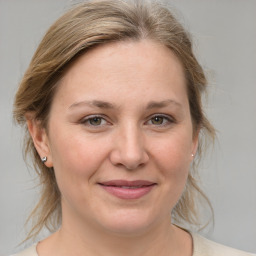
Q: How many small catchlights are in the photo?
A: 2